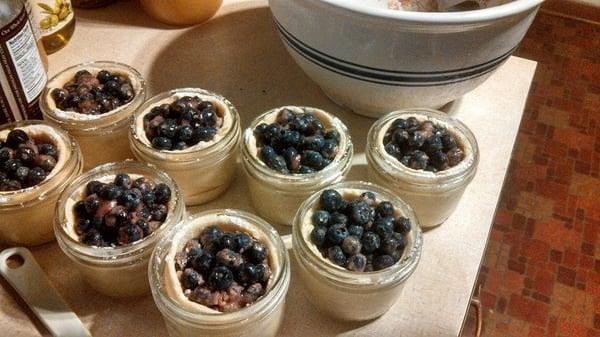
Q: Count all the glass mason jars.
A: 8